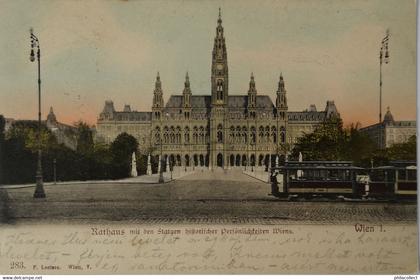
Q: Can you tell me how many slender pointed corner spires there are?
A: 4